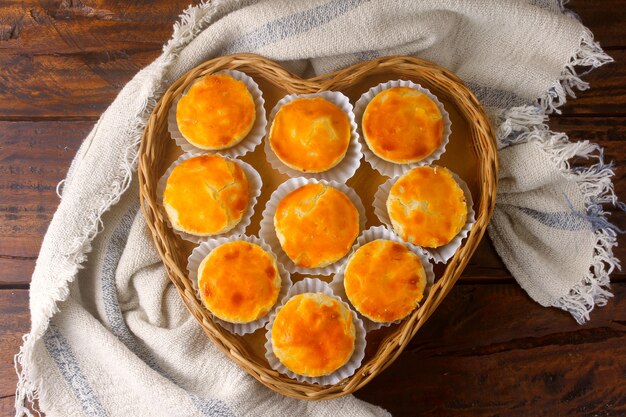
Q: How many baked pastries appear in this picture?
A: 9